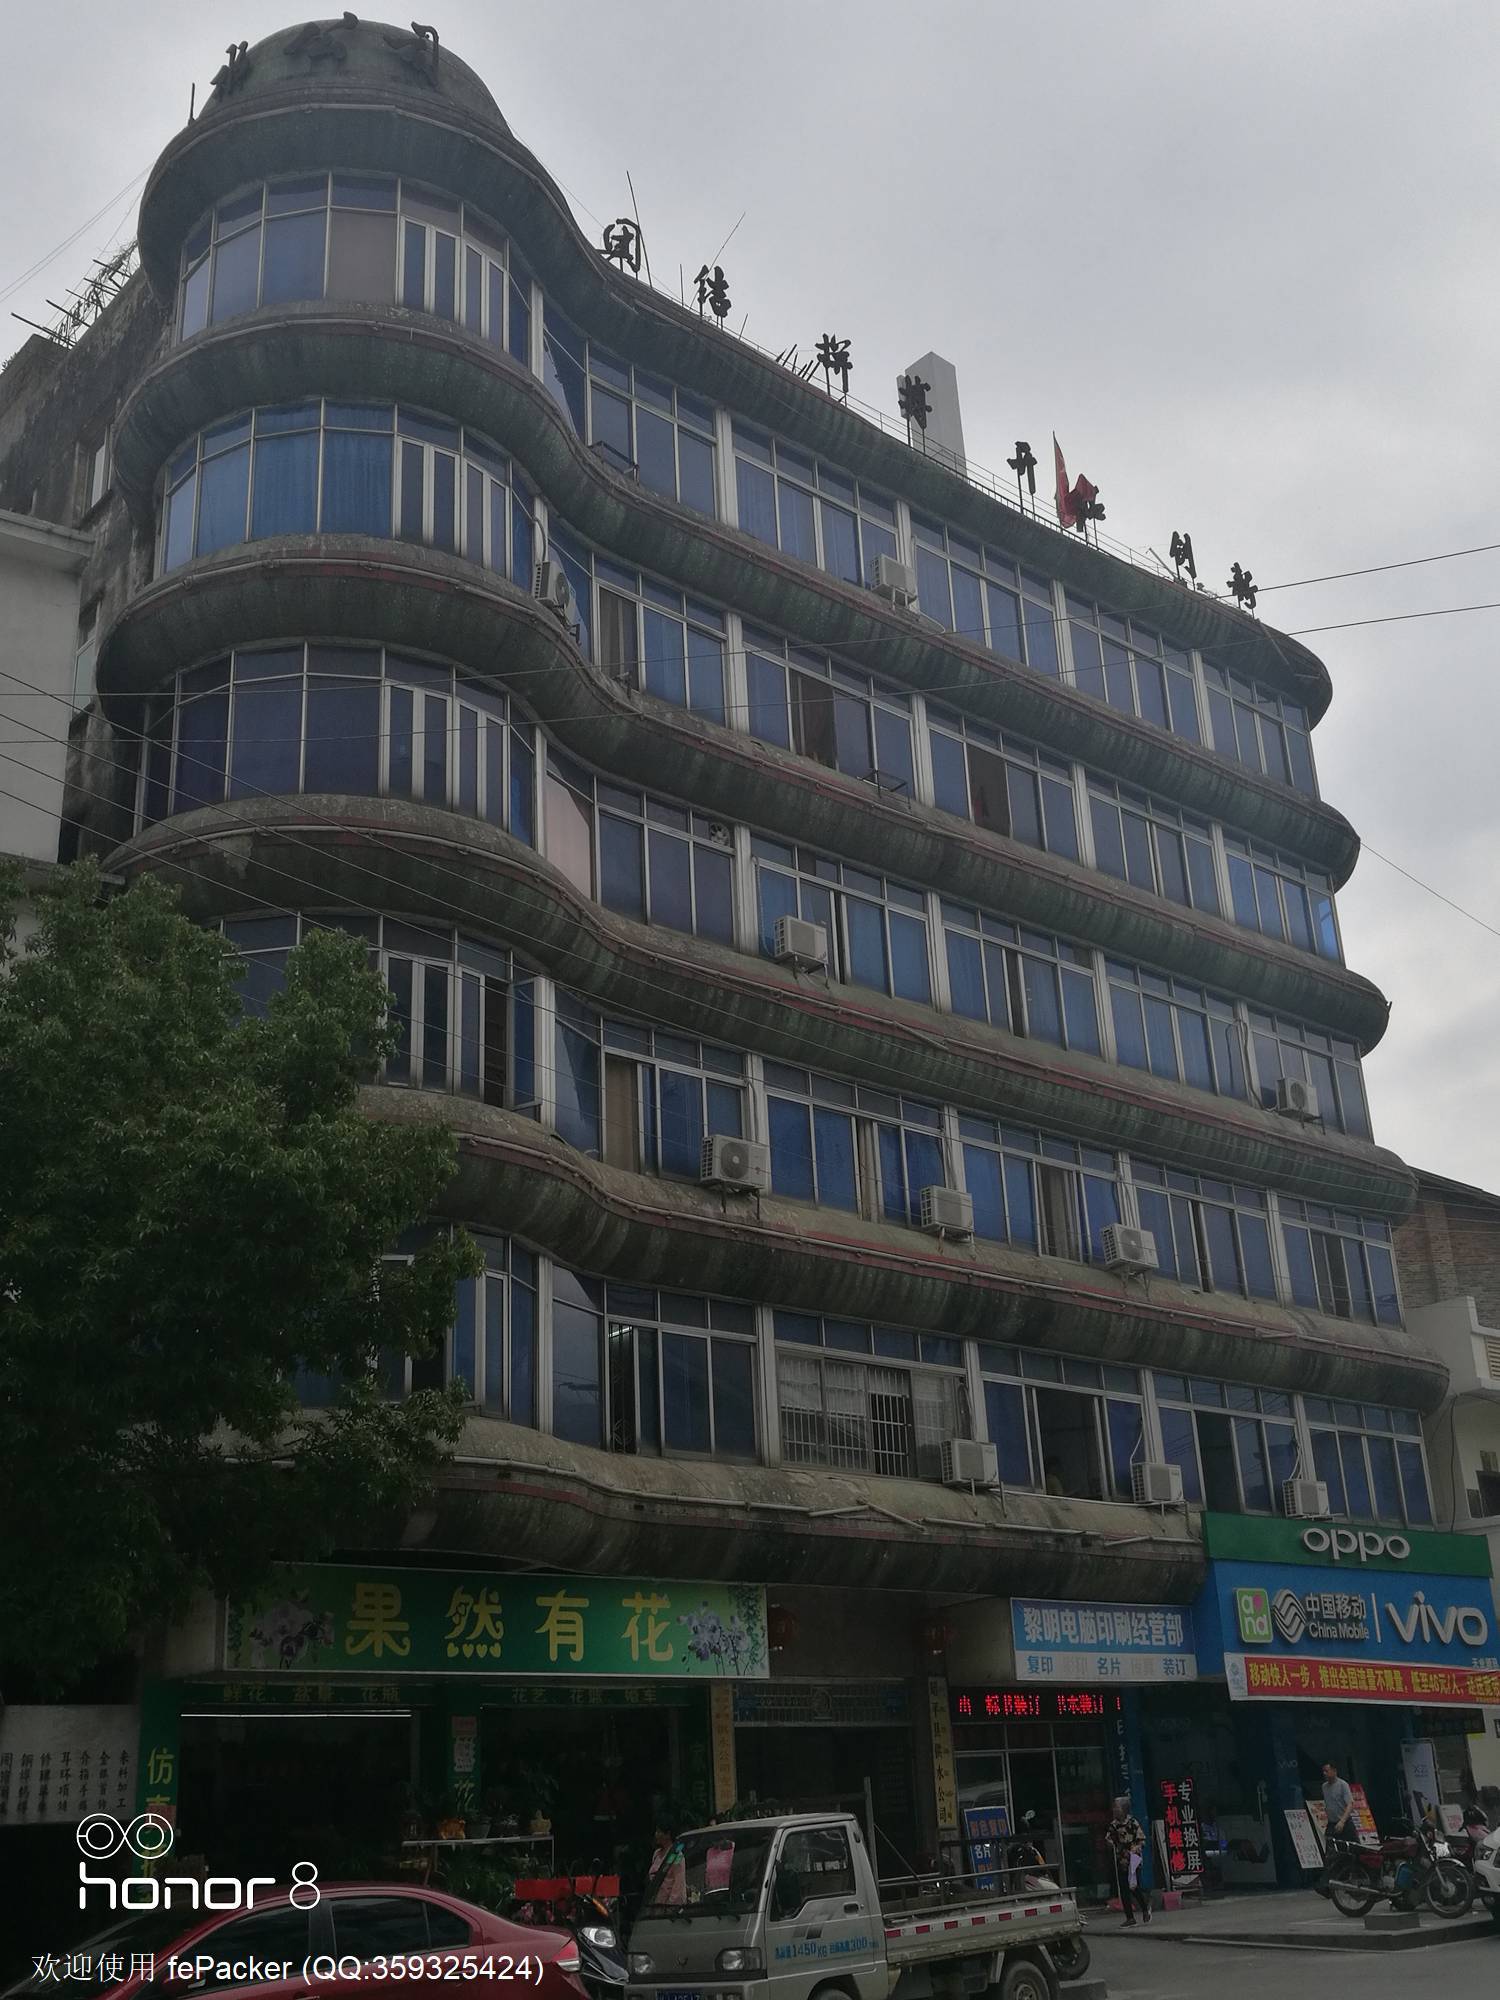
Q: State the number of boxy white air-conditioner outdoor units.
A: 10